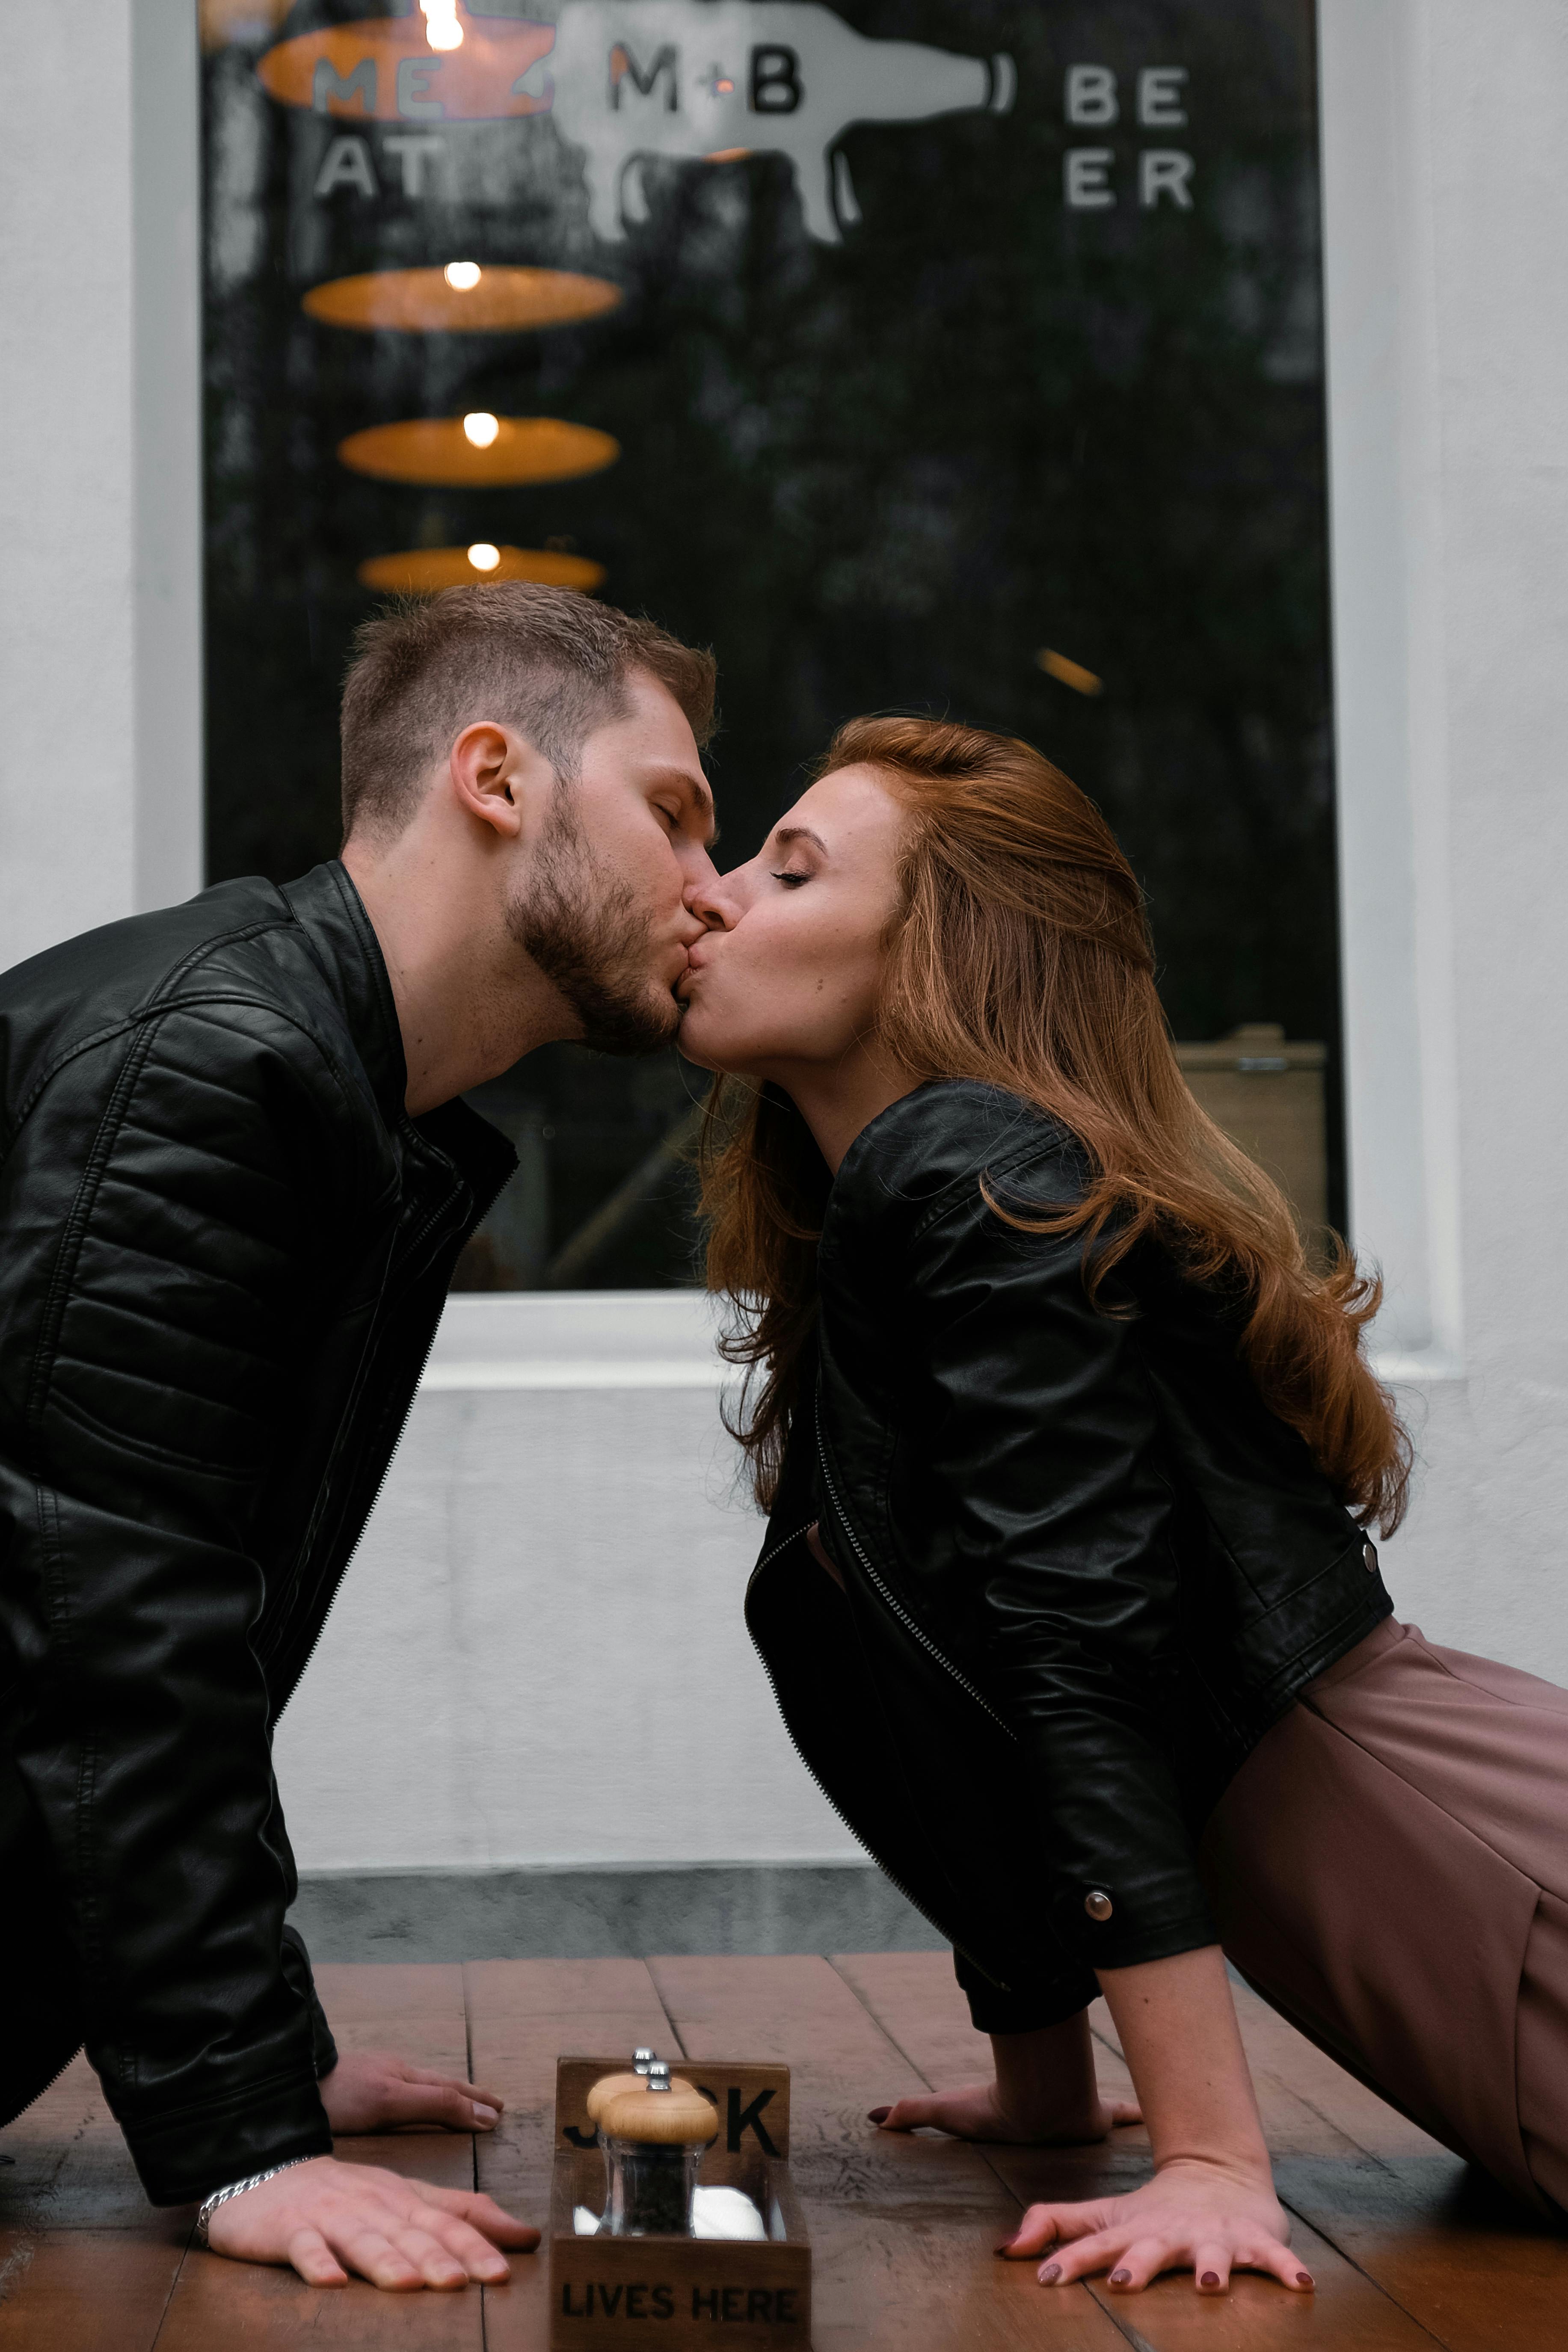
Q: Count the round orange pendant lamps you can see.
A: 4